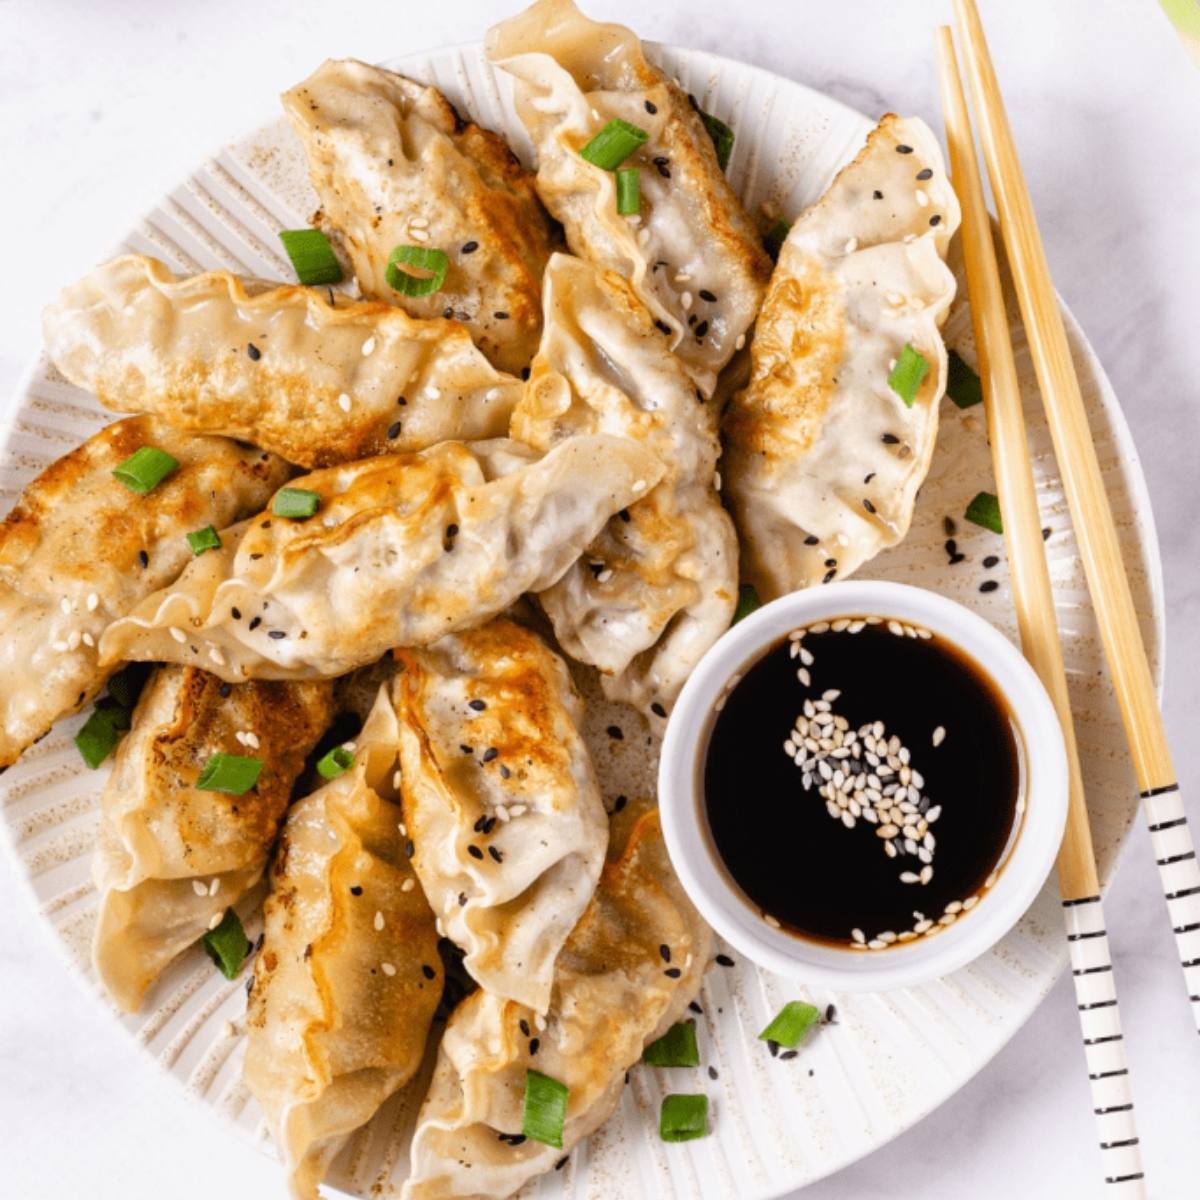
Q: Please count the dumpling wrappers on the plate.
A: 11